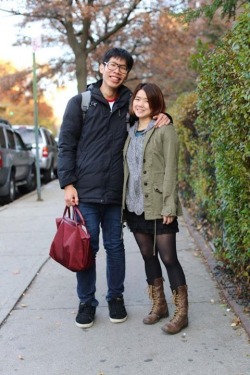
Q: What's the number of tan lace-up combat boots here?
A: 2